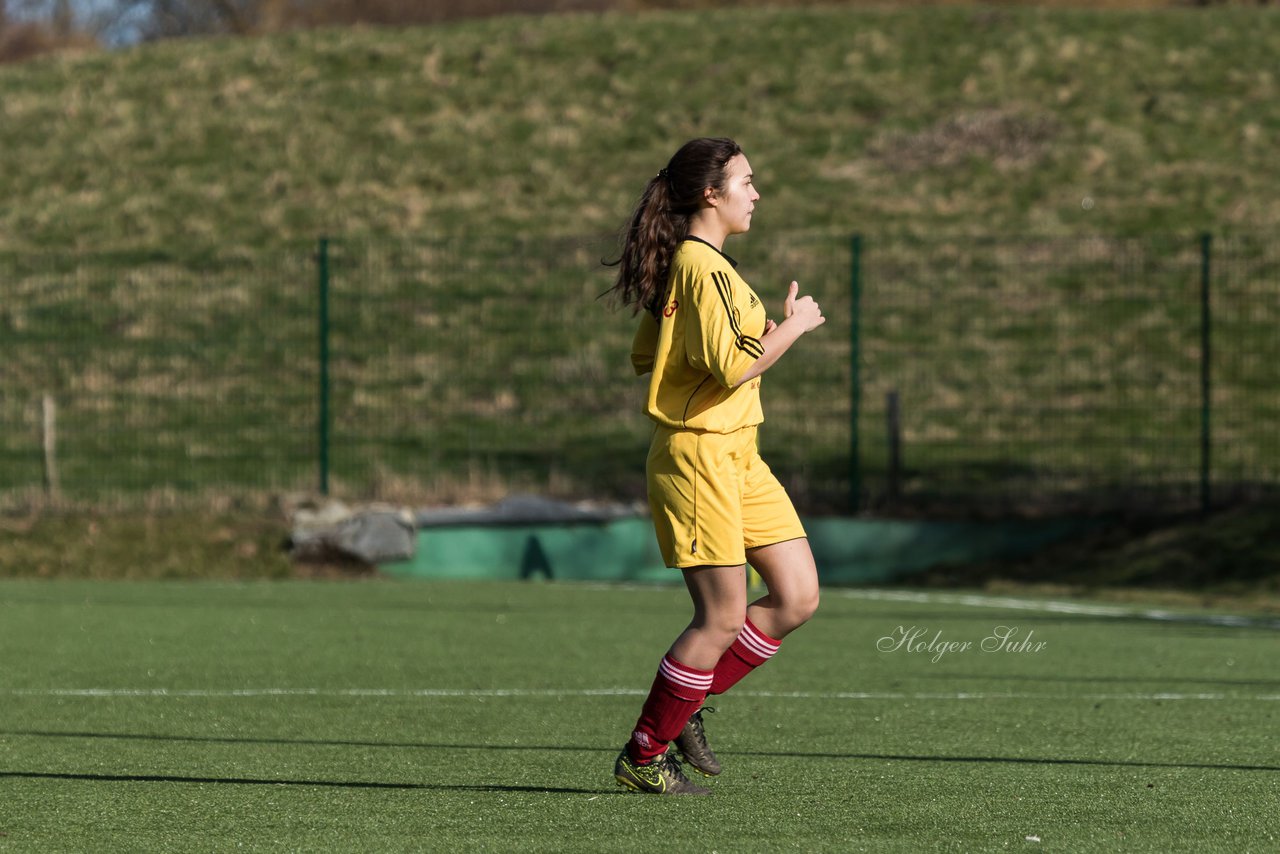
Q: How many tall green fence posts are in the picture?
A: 3